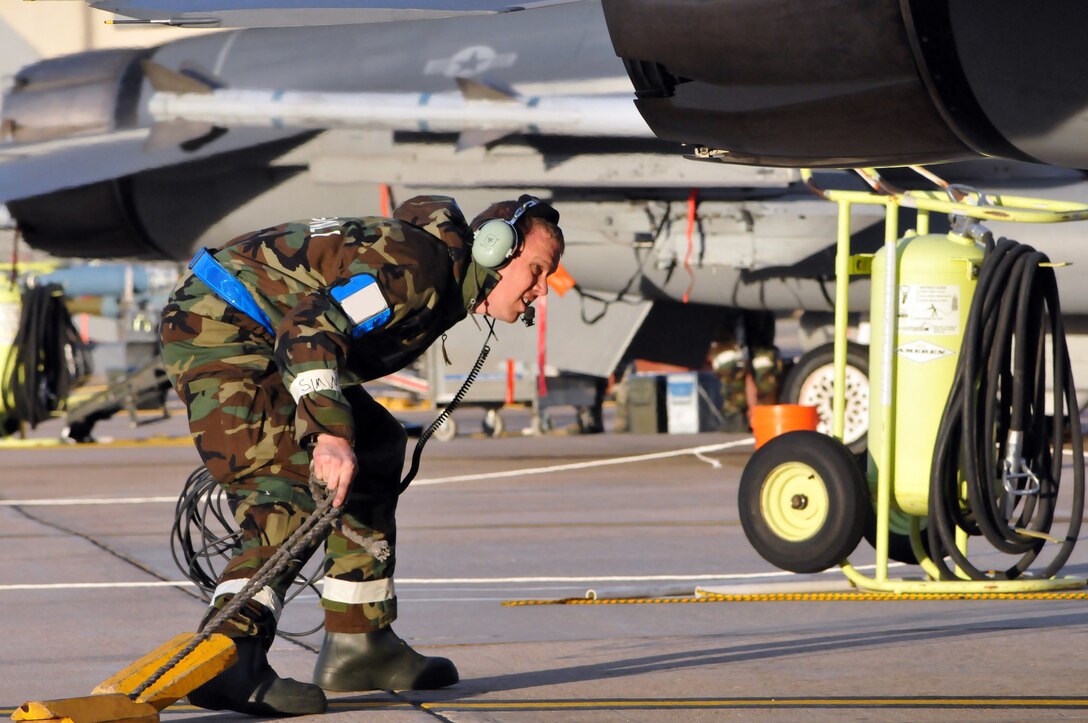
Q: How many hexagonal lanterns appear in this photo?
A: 0